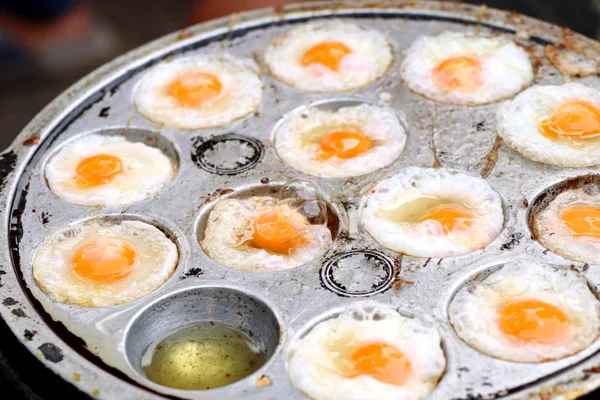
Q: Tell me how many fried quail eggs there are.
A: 12